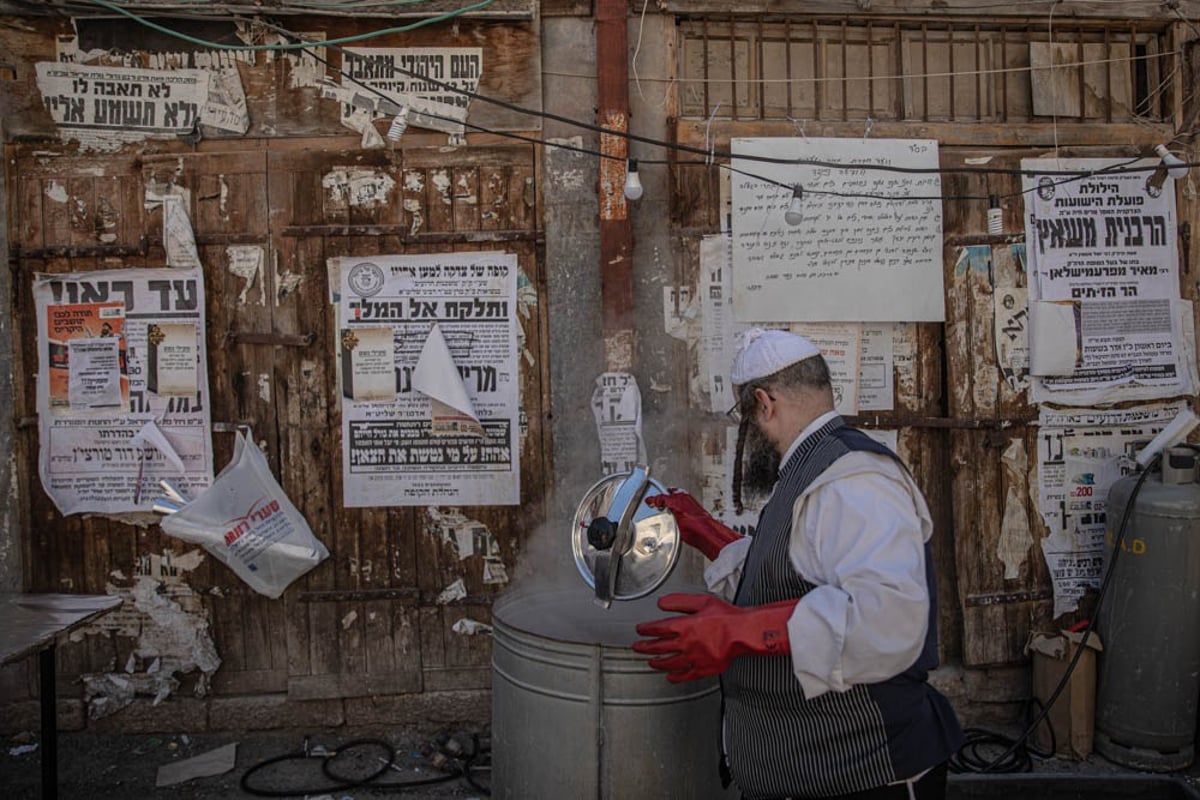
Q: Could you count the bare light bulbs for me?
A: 5